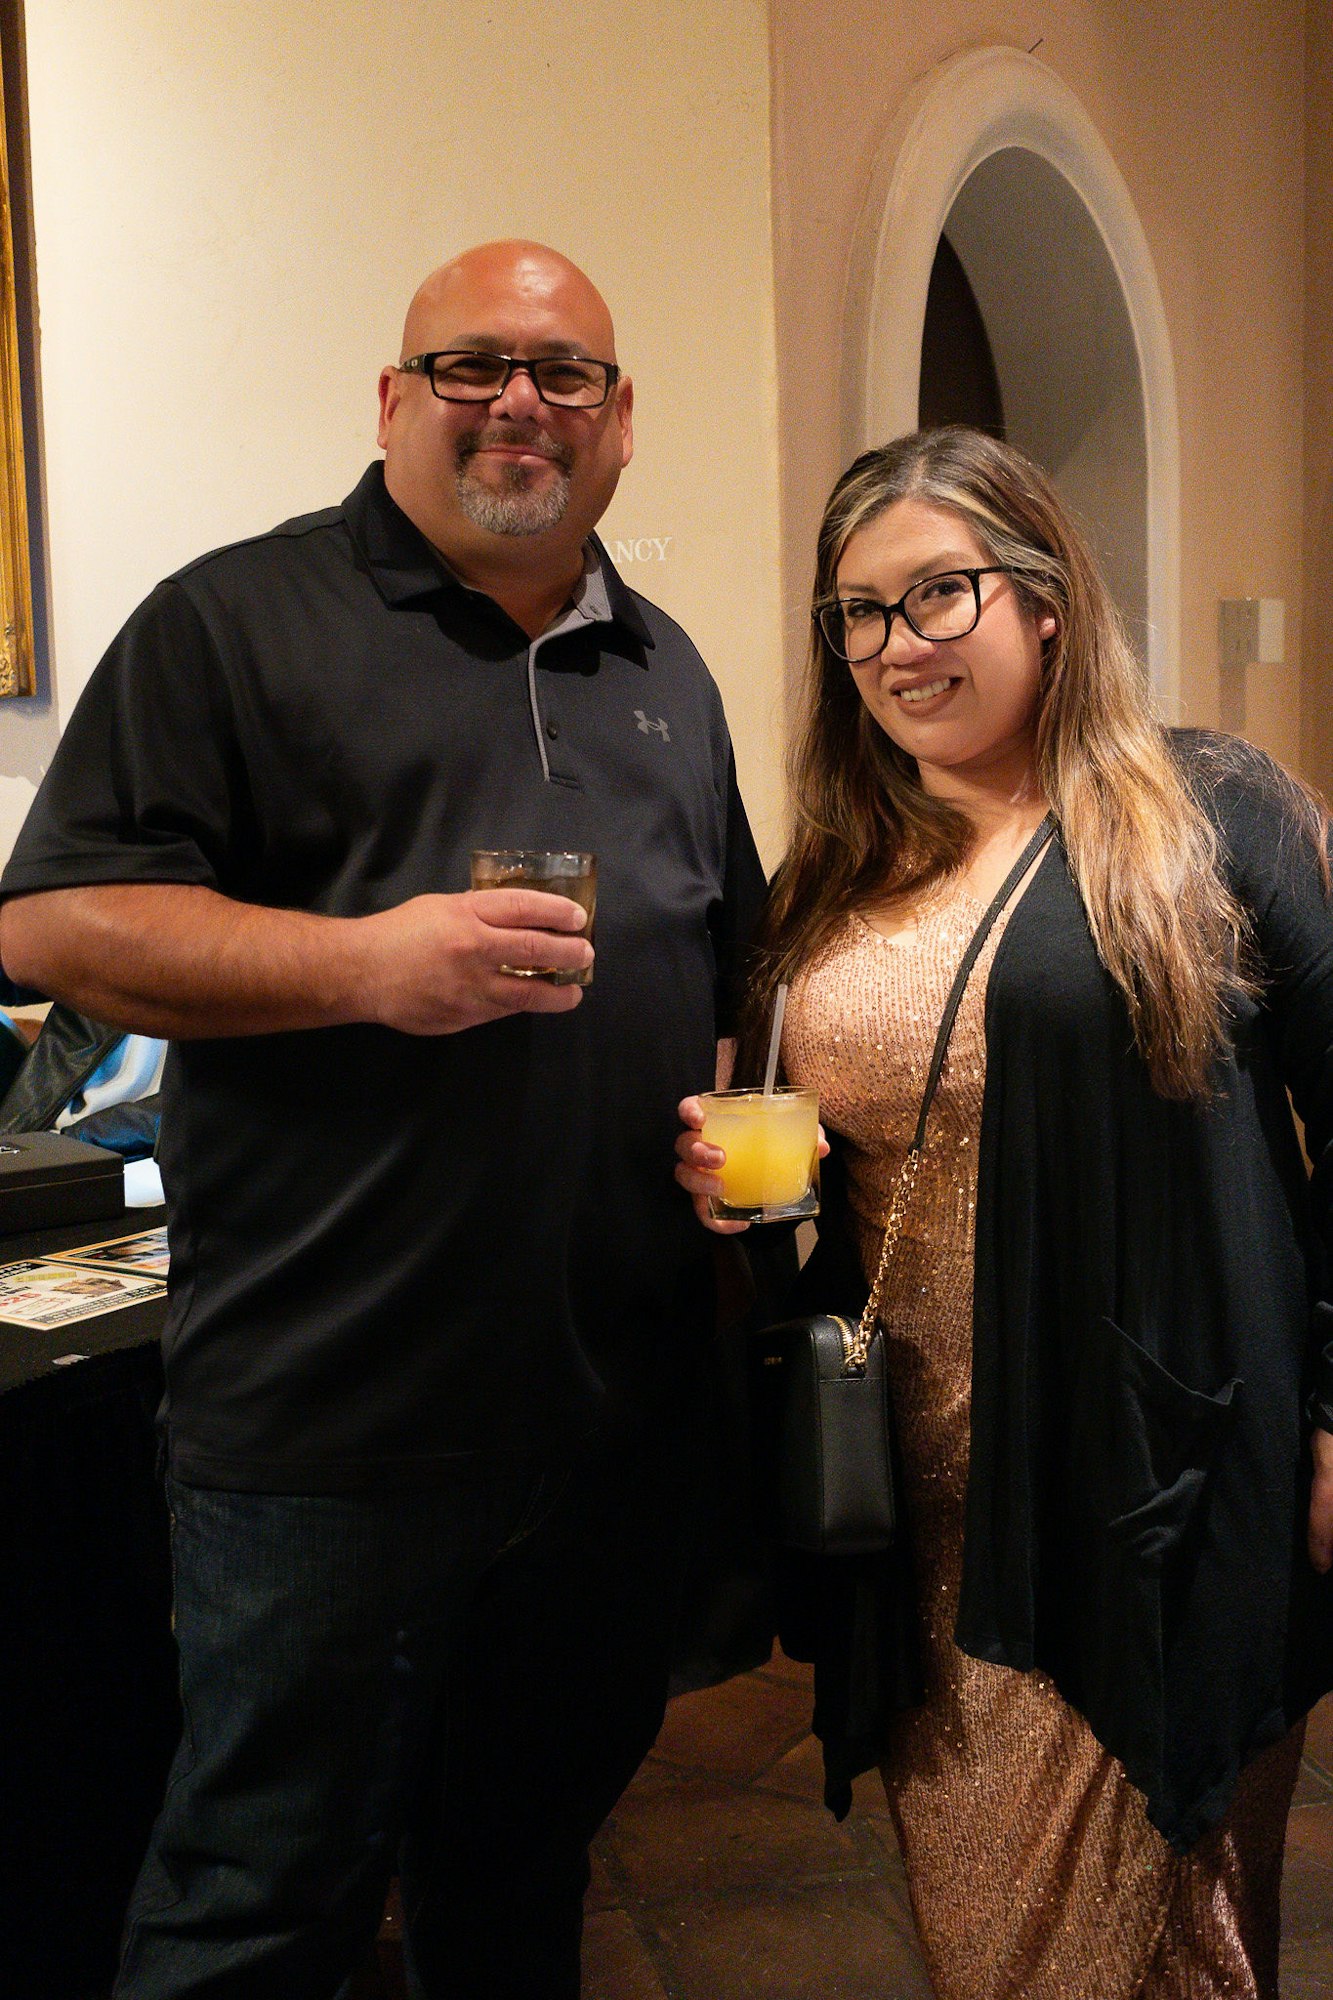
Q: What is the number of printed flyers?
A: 2